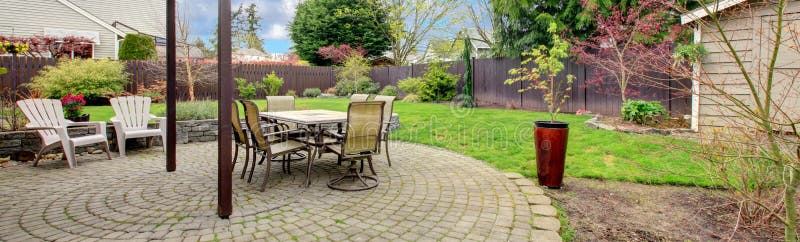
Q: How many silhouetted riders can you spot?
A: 0